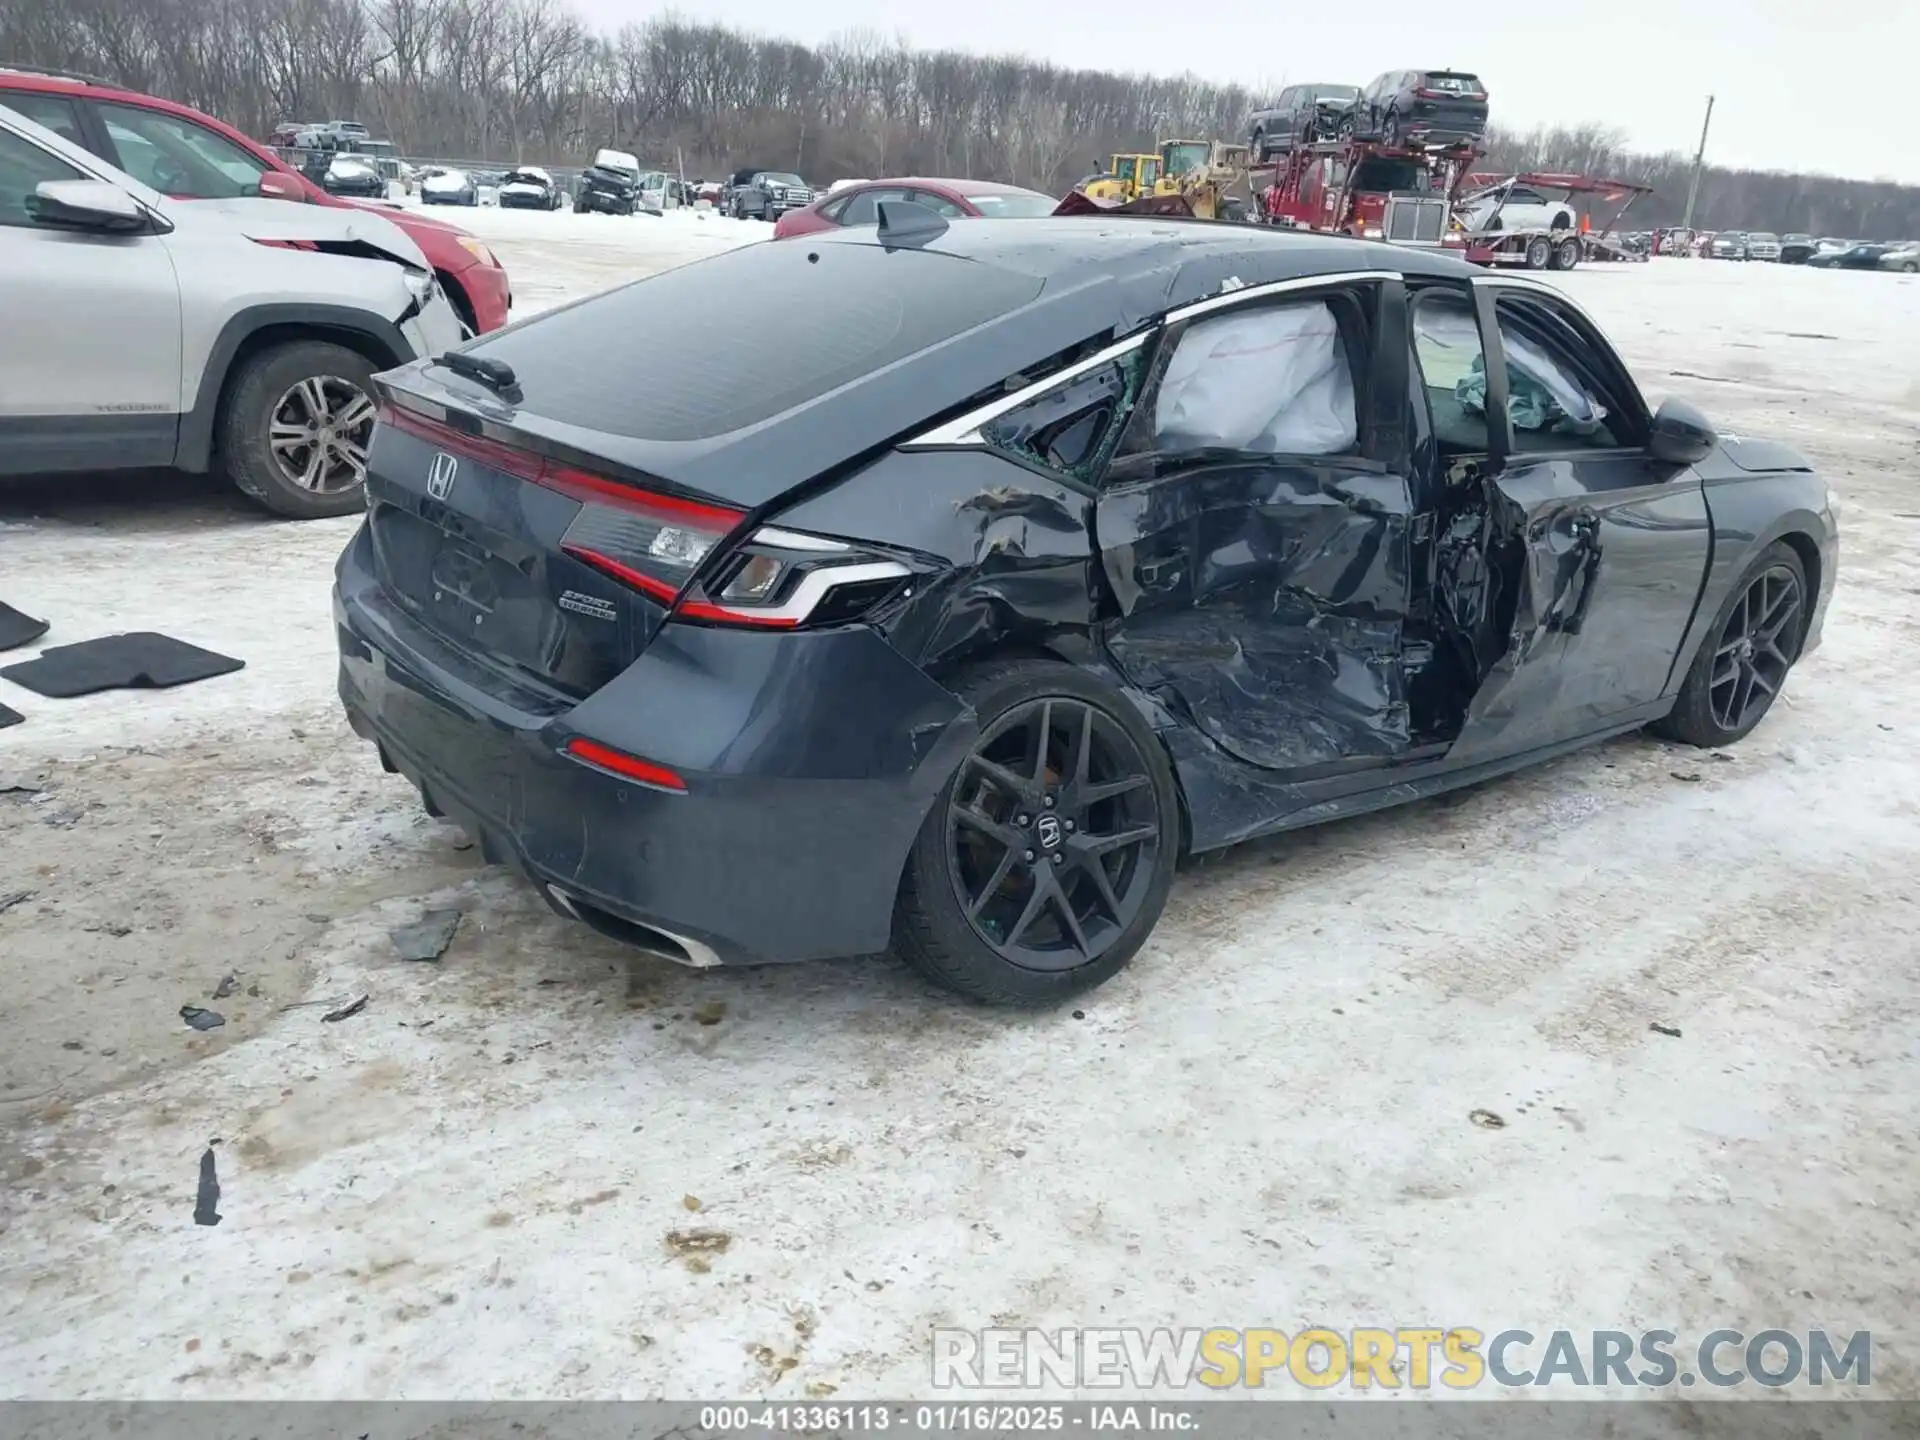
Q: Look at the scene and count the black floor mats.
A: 3